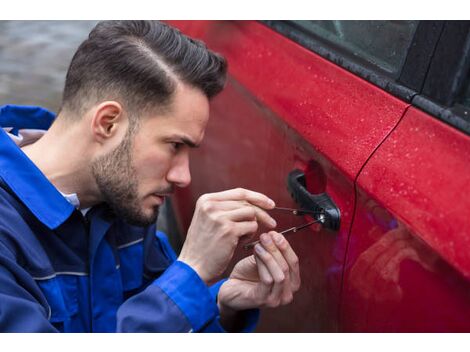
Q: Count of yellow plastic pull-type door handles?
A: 0